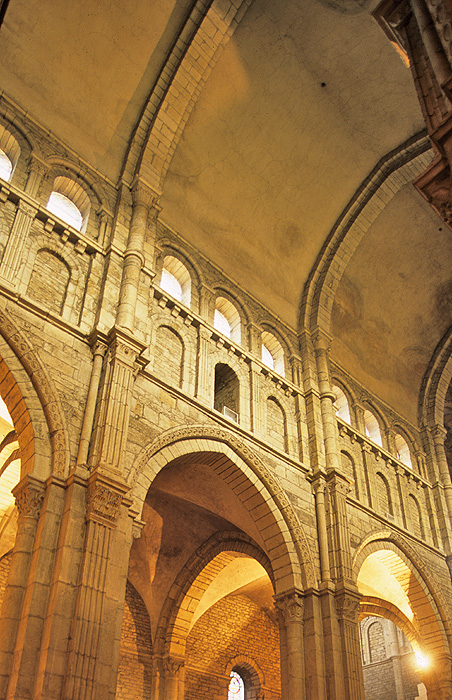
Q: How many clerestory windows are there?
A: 8